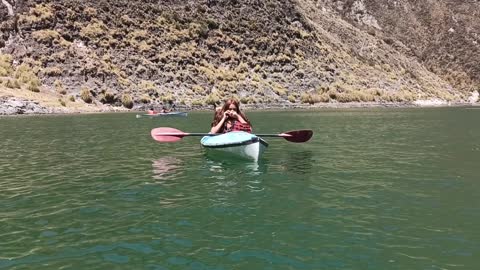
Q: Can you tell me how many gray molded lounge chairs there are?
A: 0